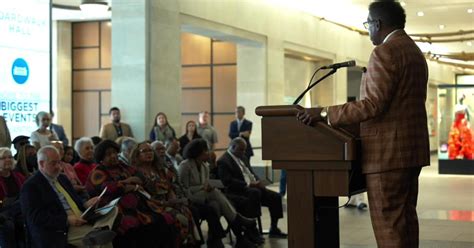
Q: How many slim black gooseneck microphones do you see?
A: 1